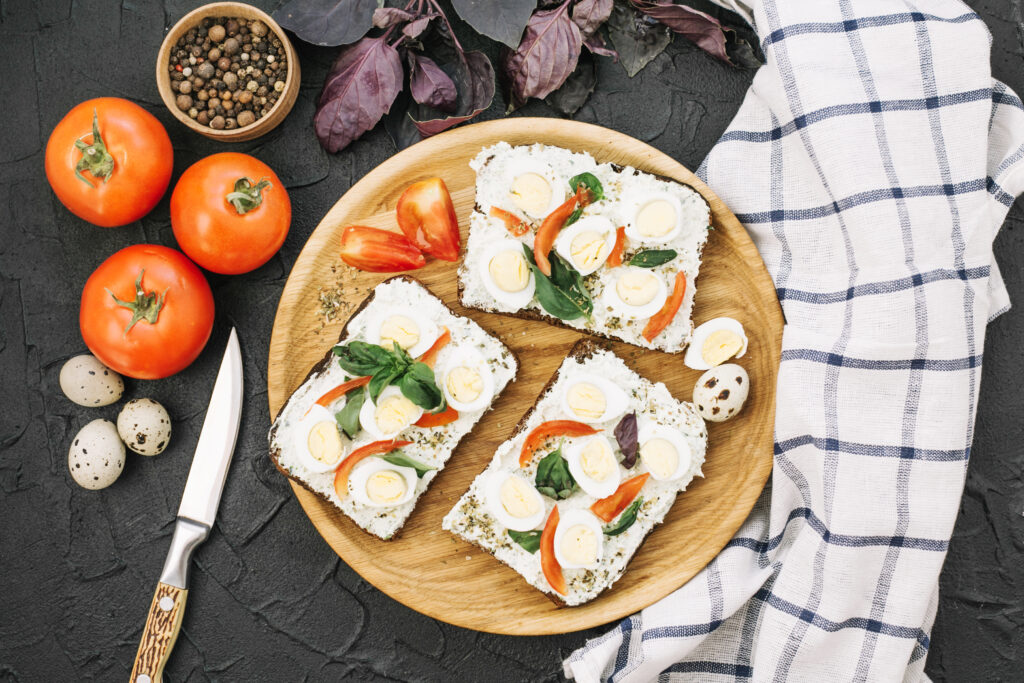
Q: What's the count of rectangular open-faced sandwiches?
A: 3